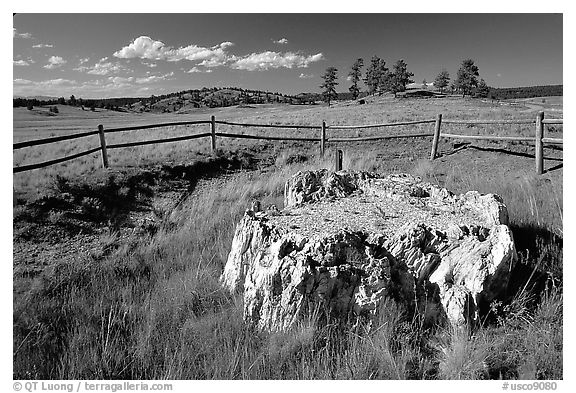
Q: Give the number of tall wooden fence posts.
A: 5